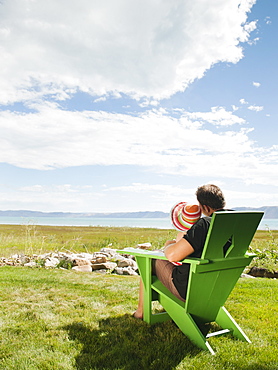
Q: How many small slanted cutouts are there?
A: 1